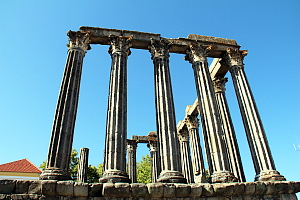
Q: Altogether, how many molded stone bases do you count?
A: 5